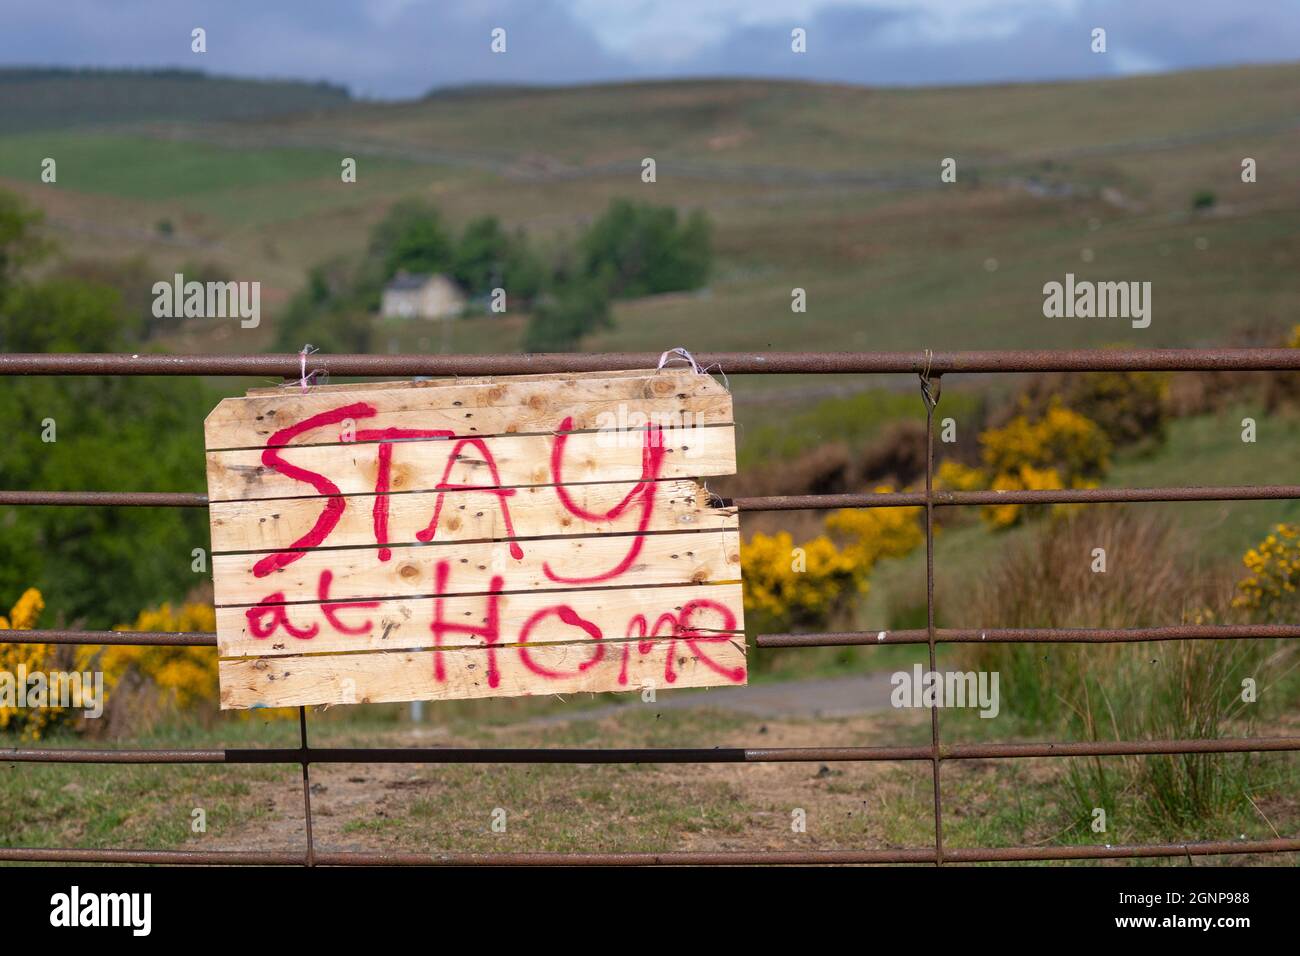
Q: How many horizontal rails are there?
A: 5